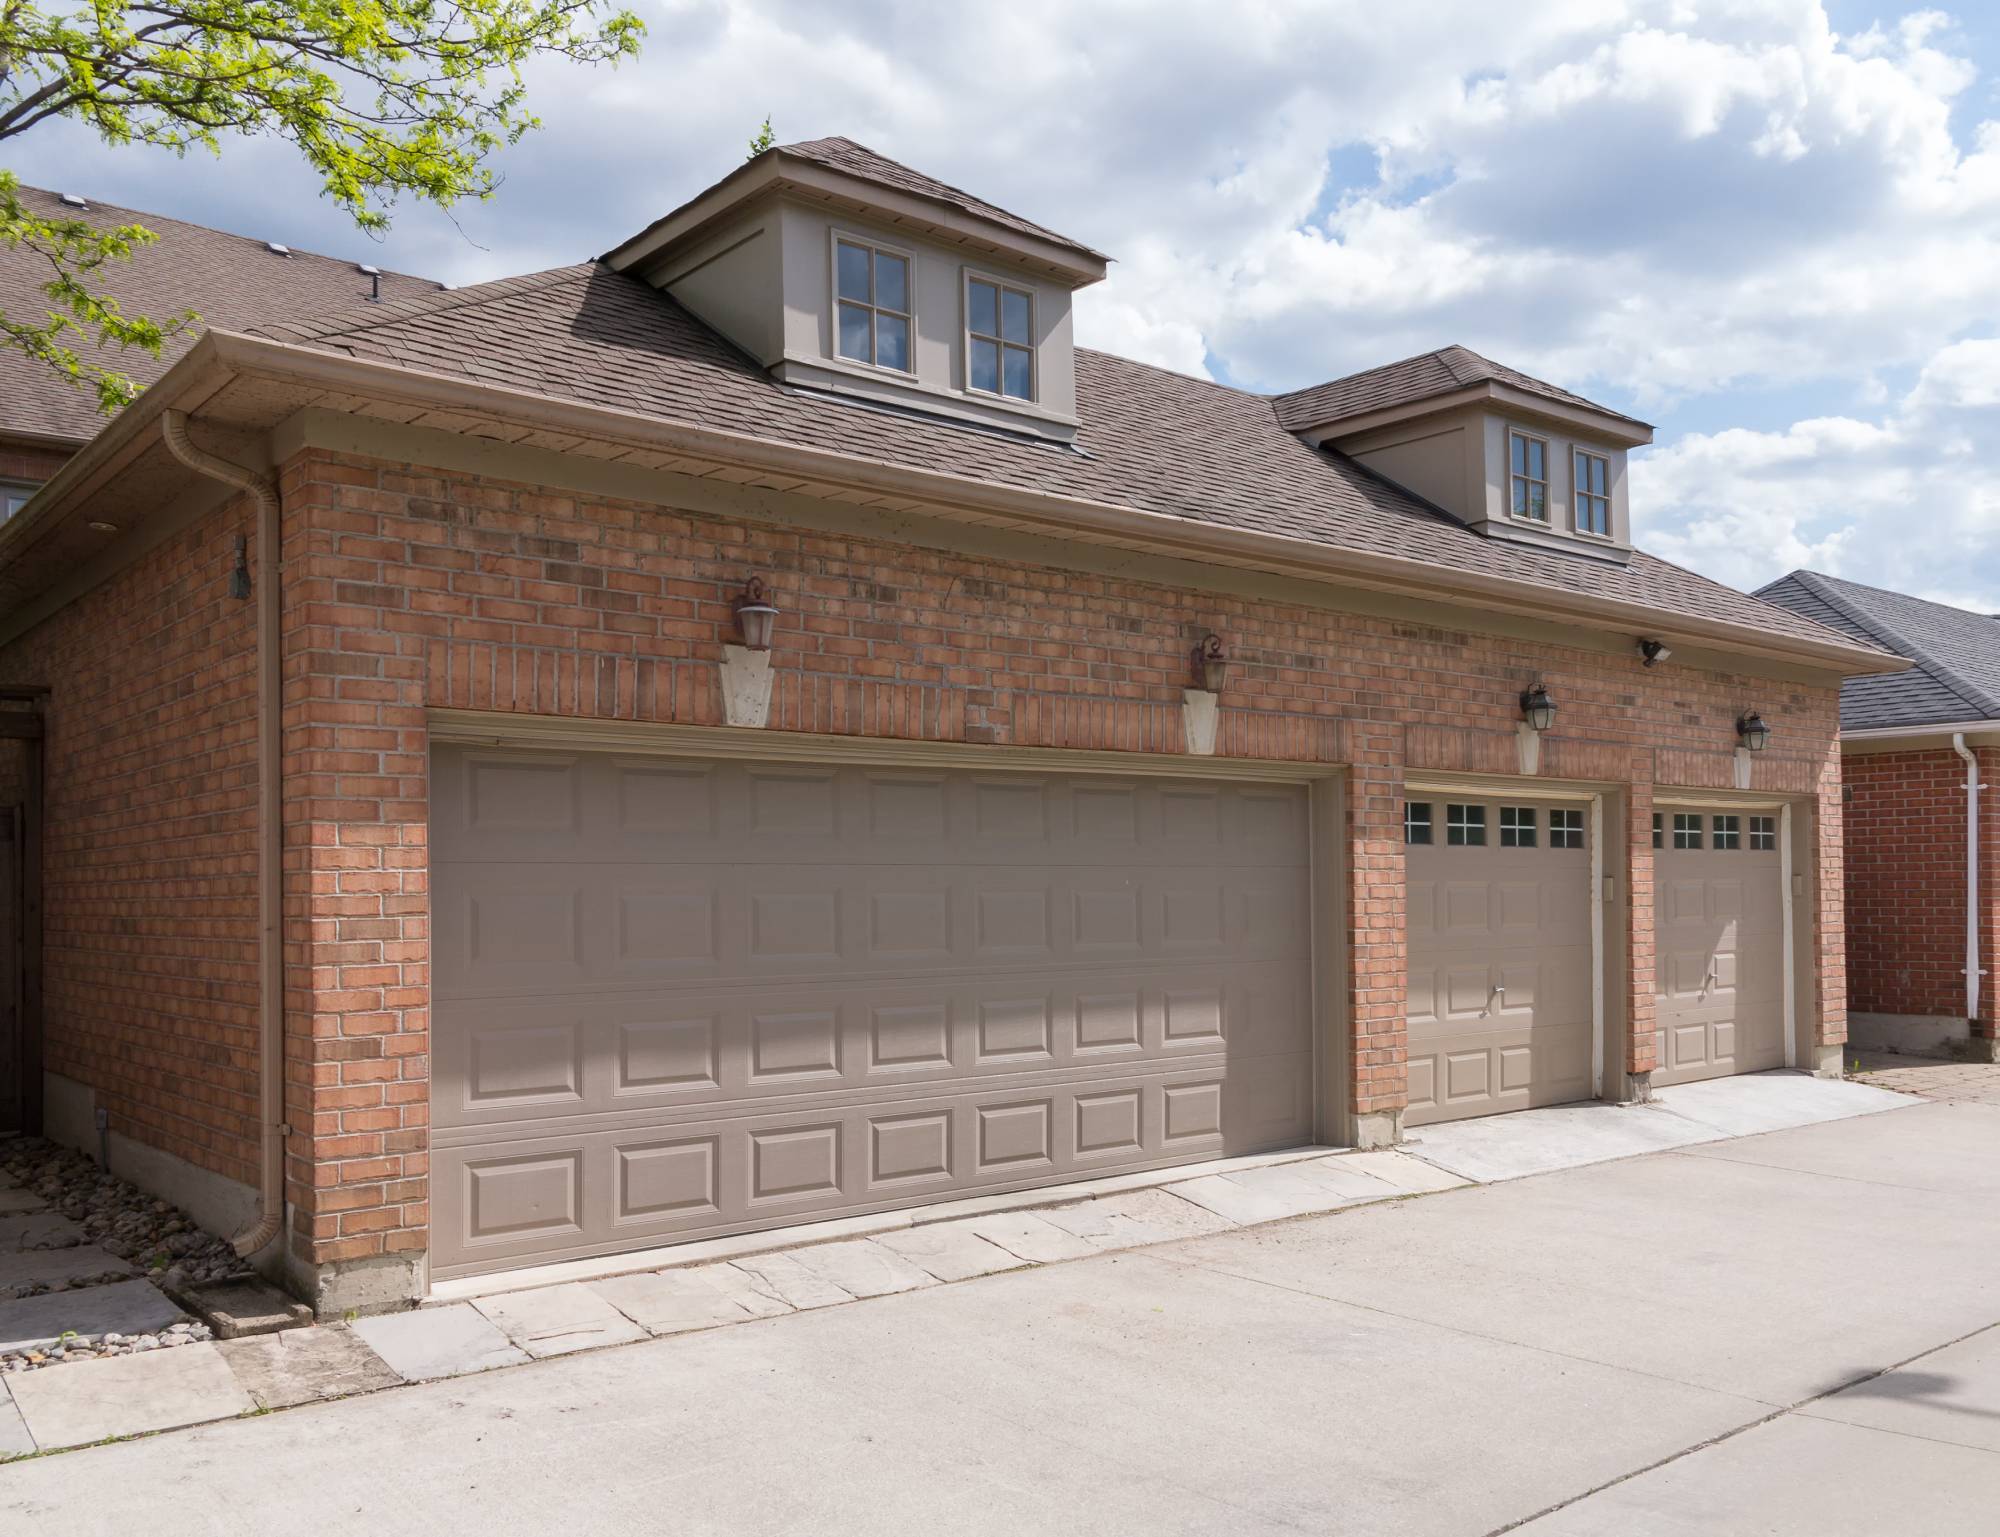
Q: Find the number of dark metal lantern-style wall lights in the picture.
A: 4